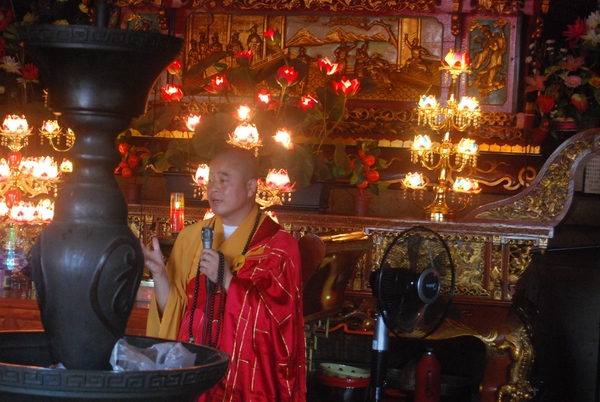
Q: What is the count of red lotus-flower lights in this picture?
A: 13